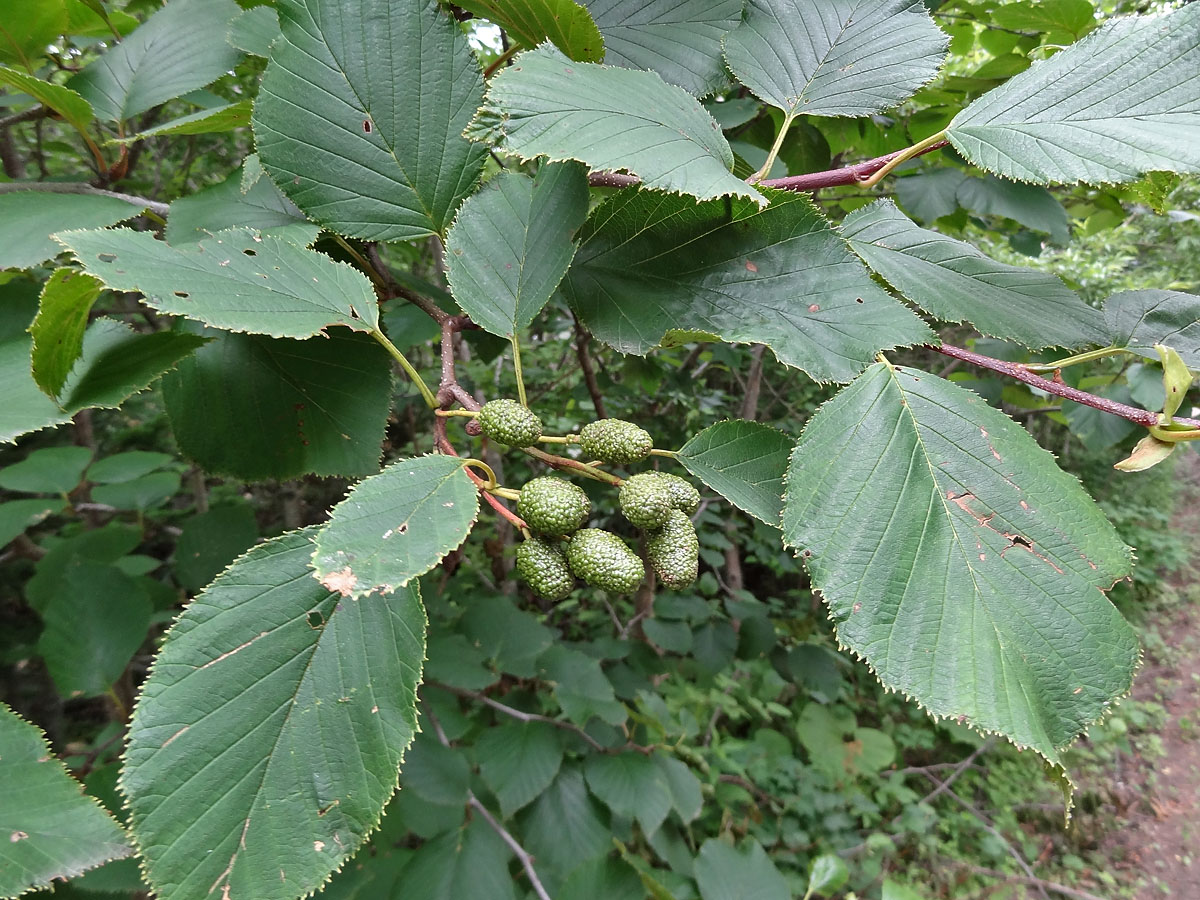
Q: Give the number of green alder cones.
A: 8